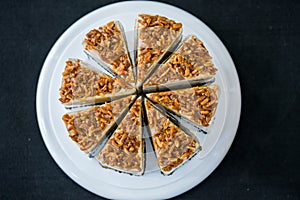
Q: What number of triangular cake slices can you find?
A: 8